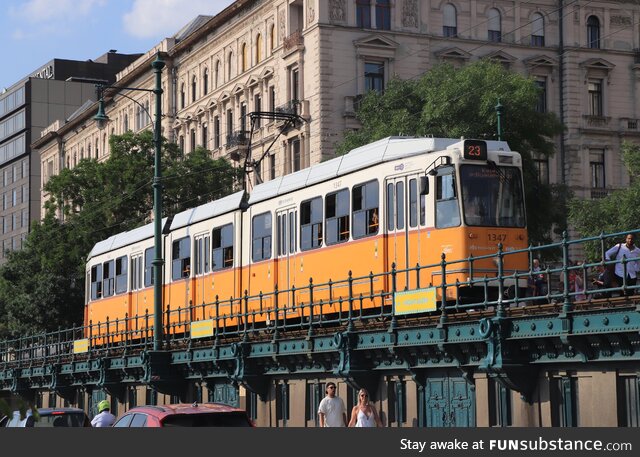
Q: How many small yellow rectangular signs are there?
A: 3